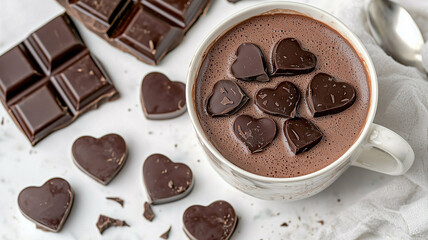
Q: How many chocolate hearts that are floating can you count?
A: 7